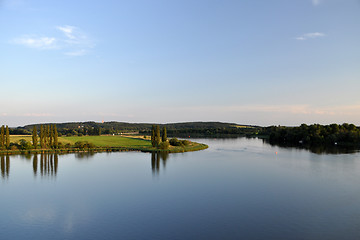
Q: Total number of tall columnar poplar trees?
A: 11